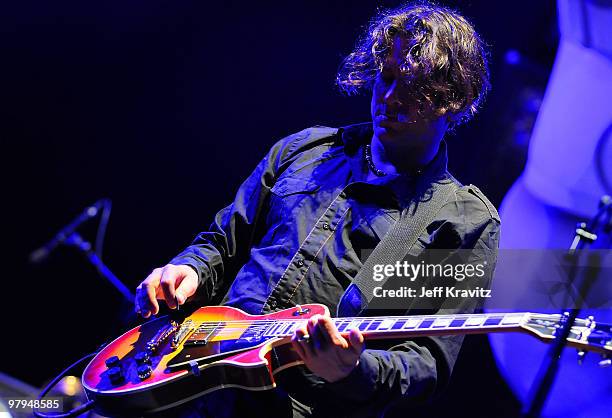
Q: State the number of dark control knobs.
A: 4